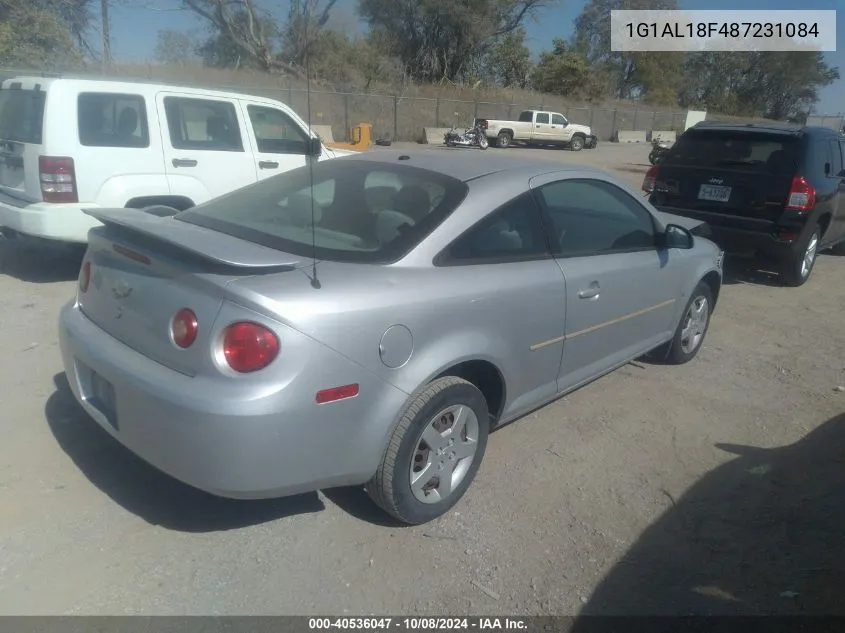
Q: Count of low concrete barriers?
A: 4